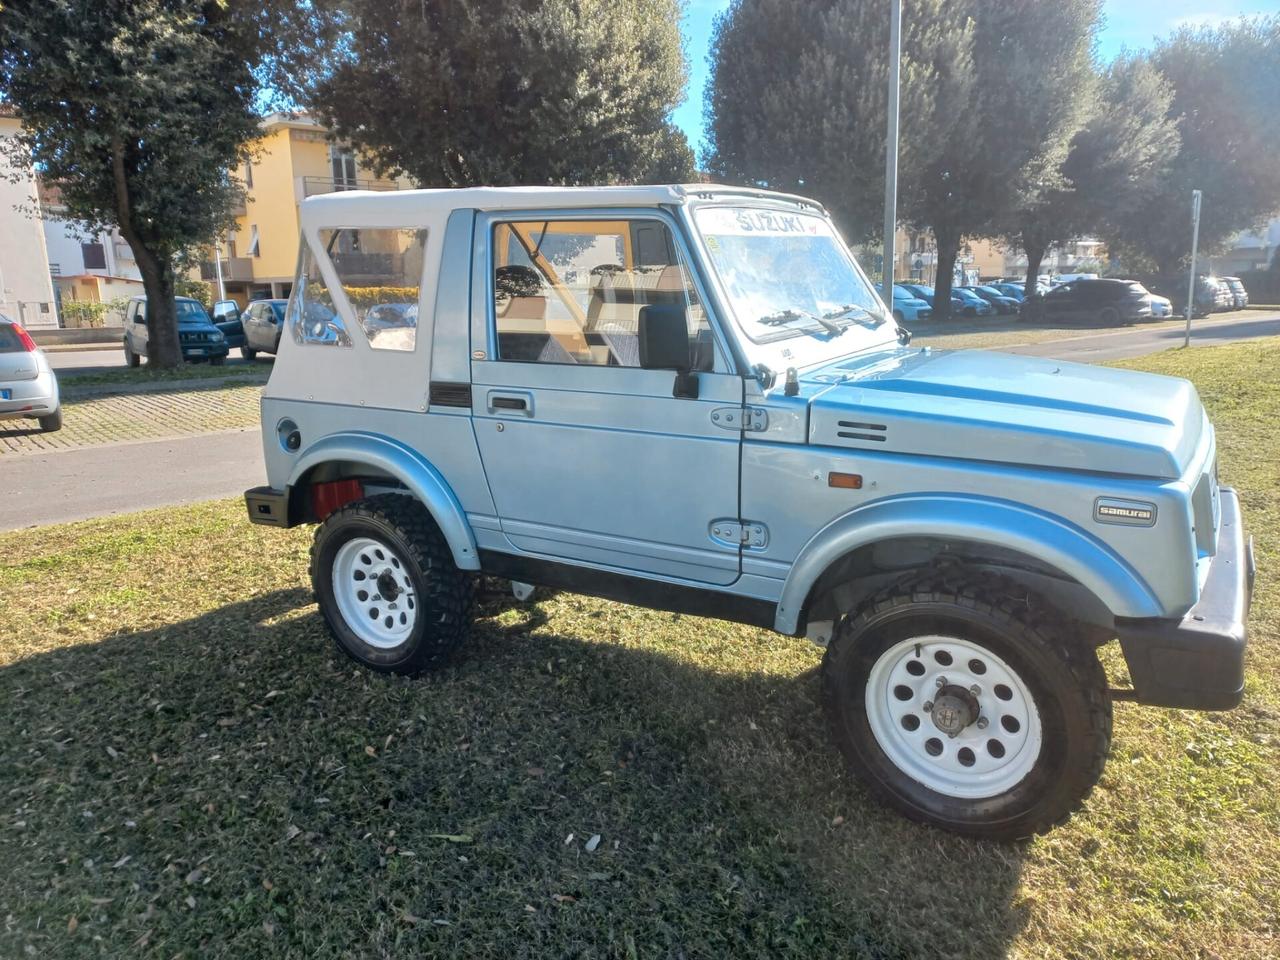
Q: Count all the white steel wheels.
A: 2